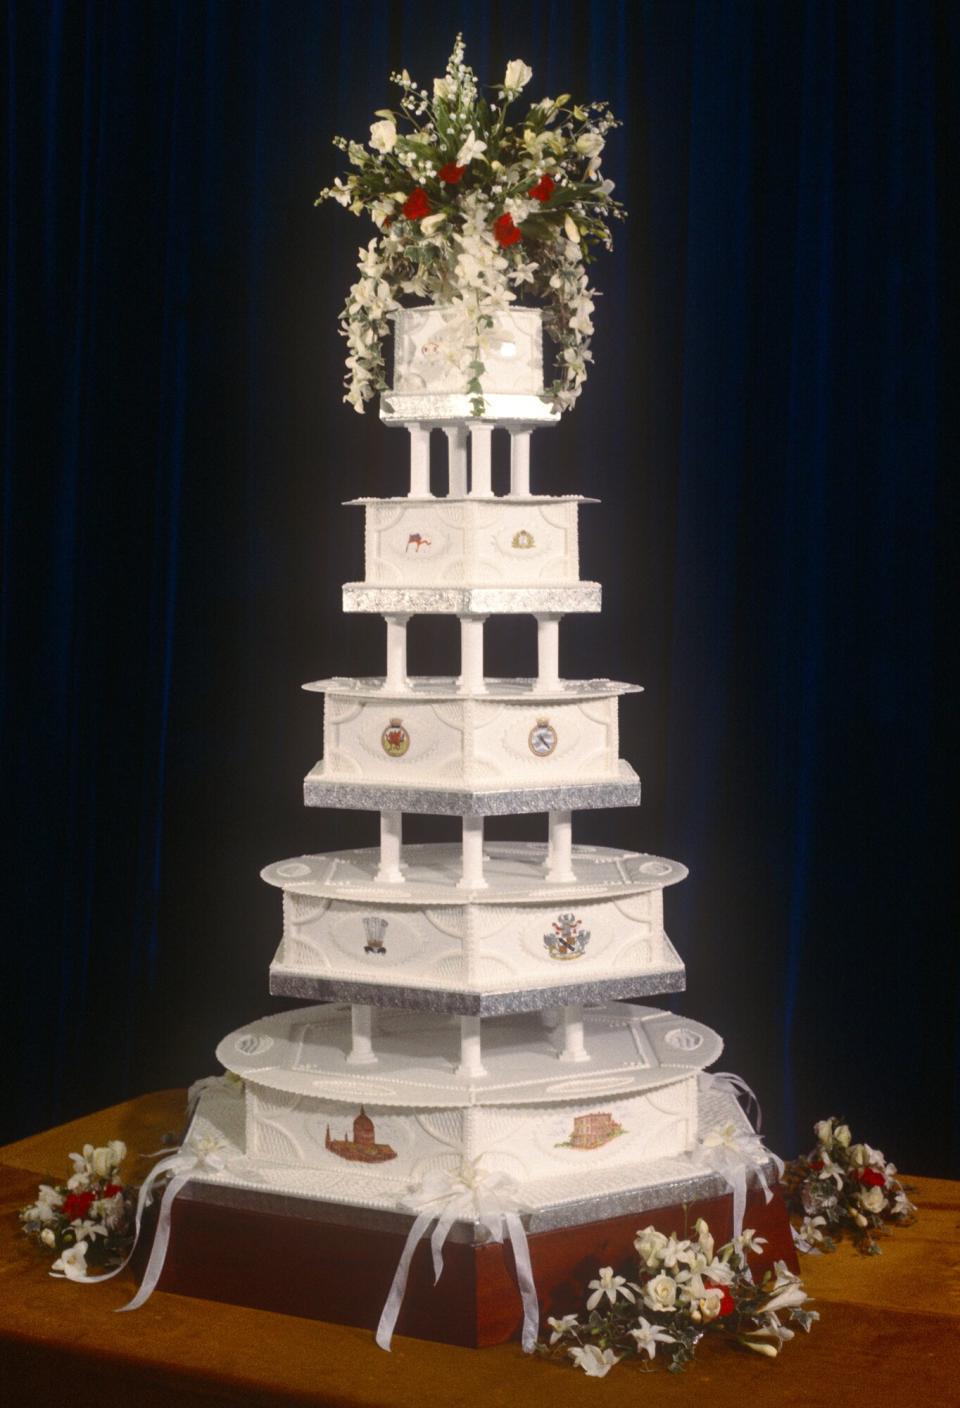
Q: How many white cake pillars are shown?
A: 13